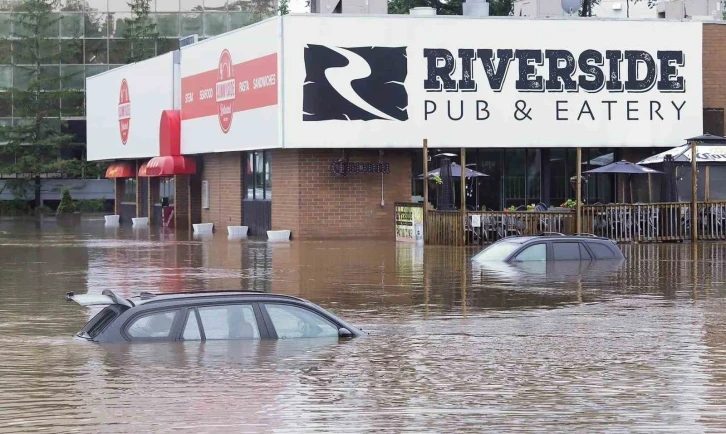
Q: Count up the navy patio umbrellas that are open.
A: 2